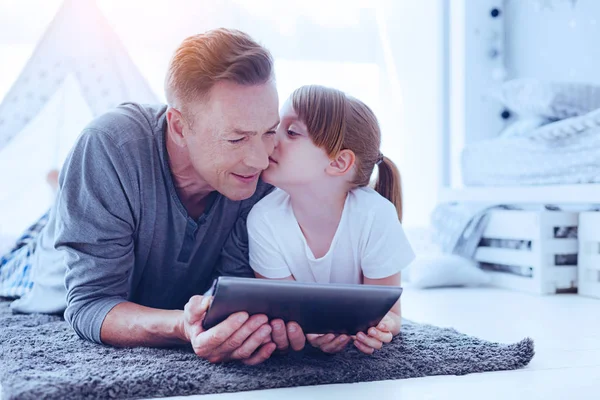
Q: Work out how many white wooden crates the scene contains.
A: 2